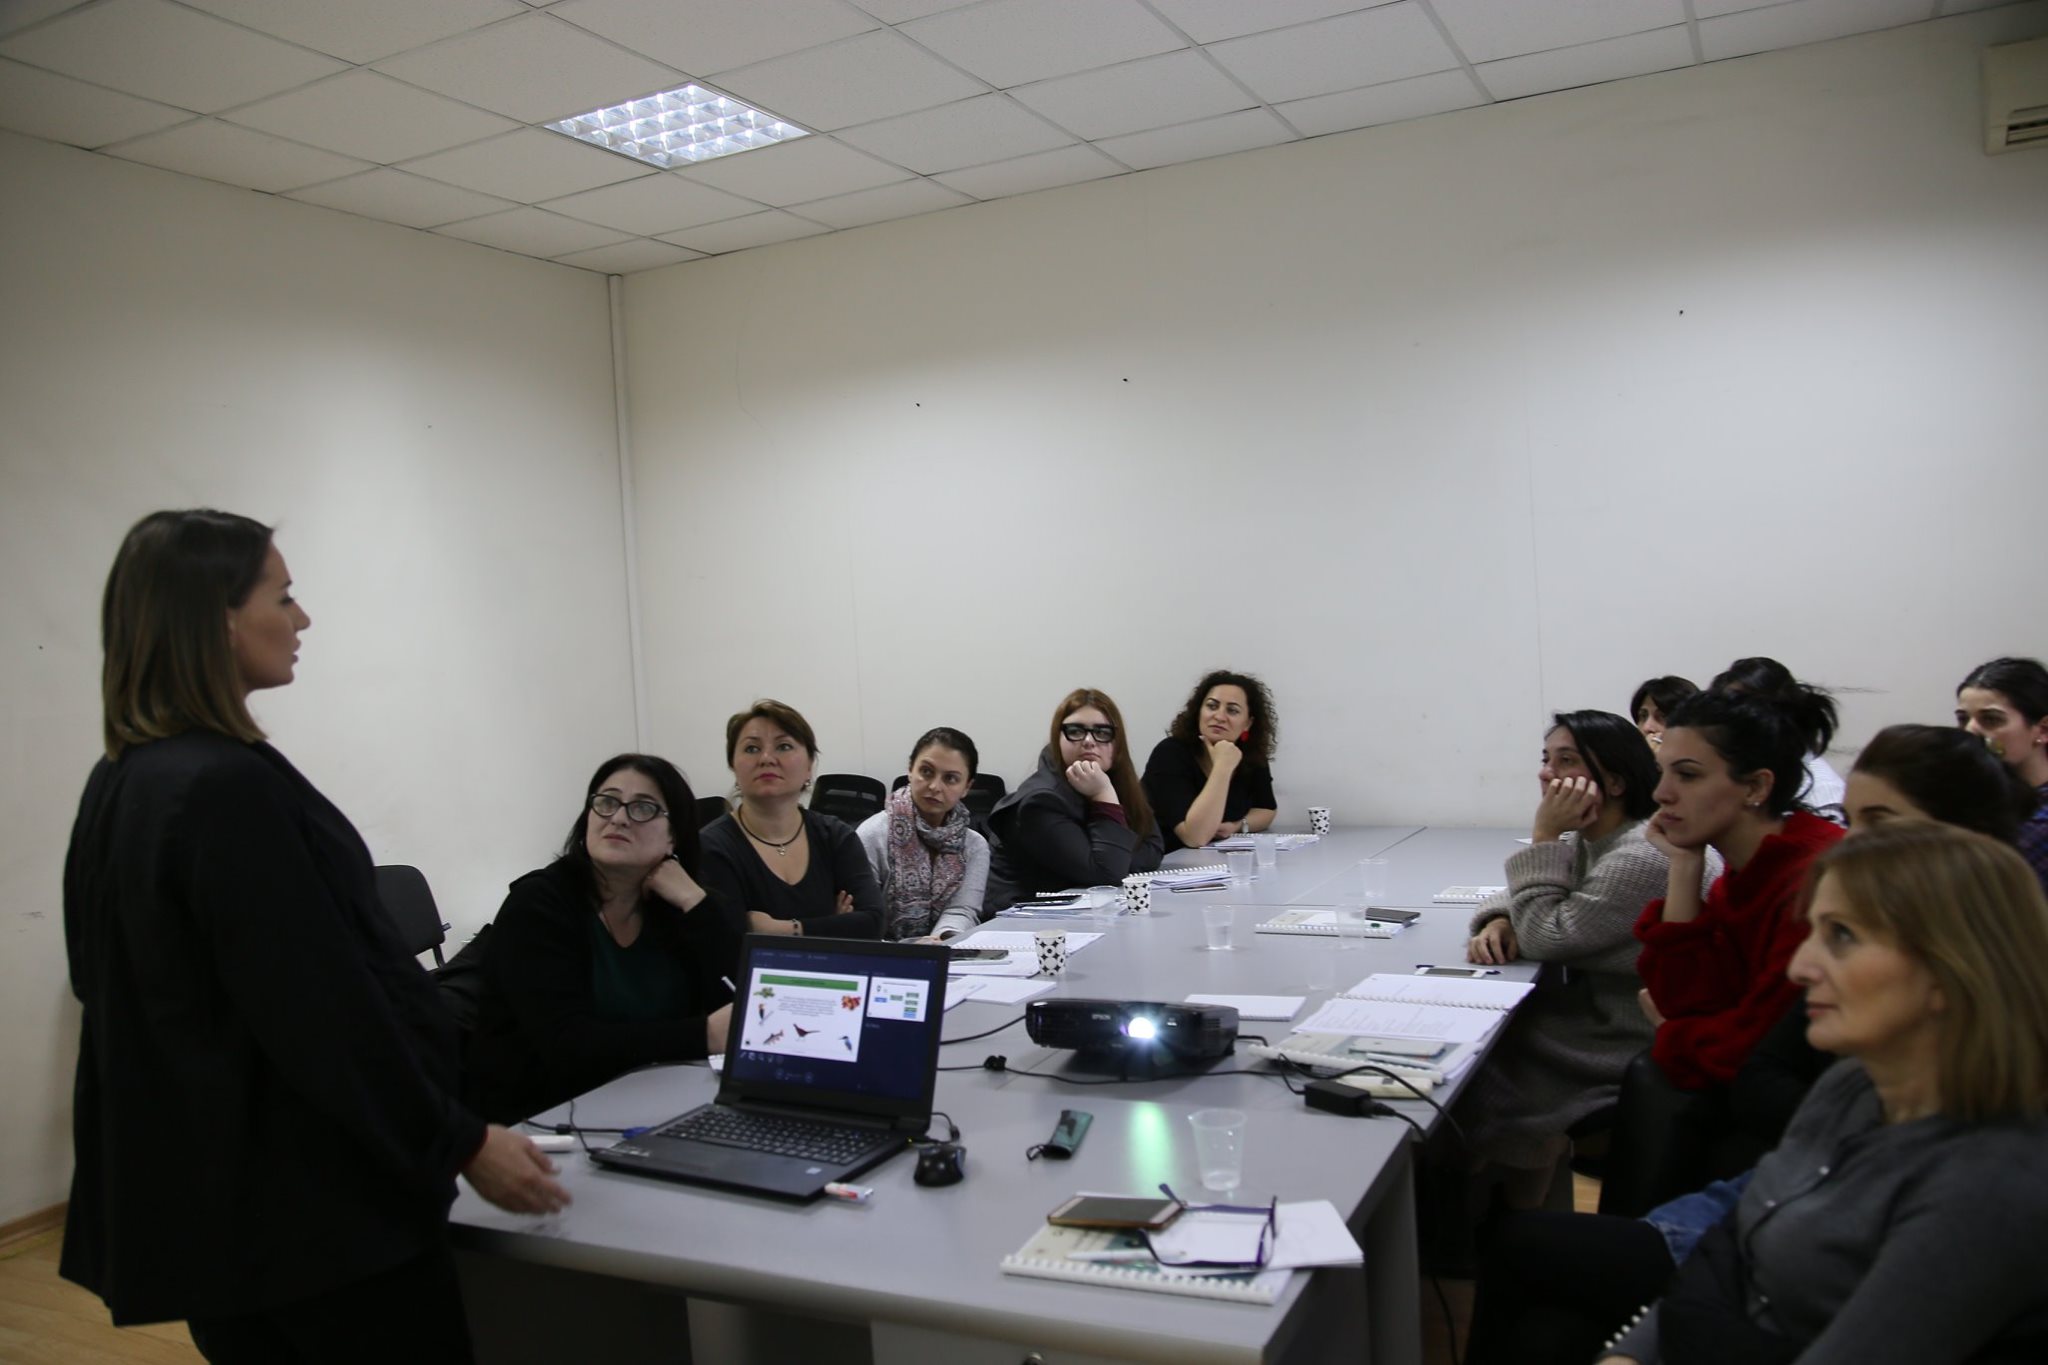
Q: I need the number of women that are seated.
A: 12